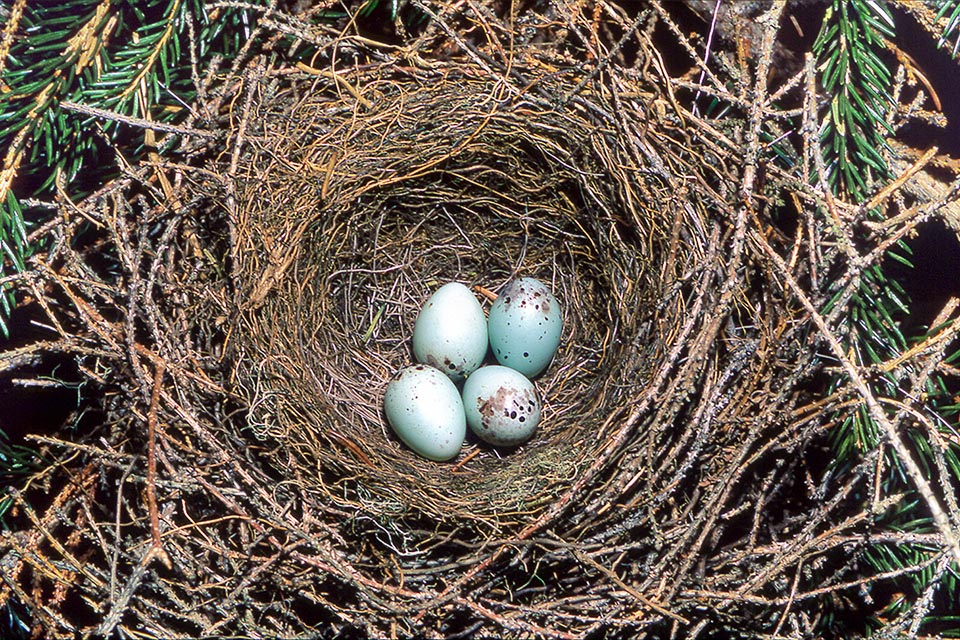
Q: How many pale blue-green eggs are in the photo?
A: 4